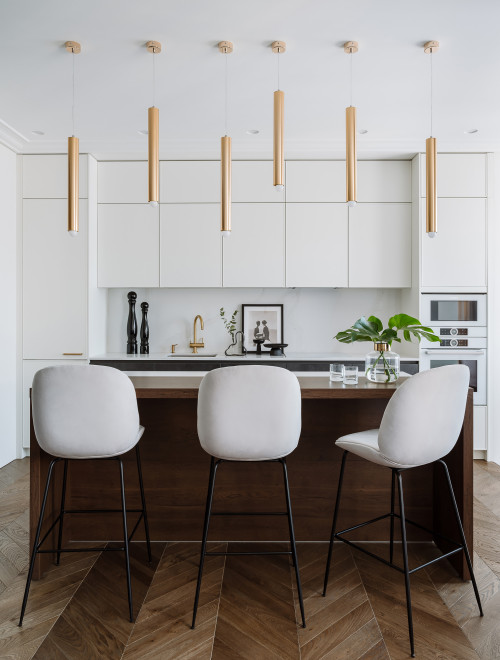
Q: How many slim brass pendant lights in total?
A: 6